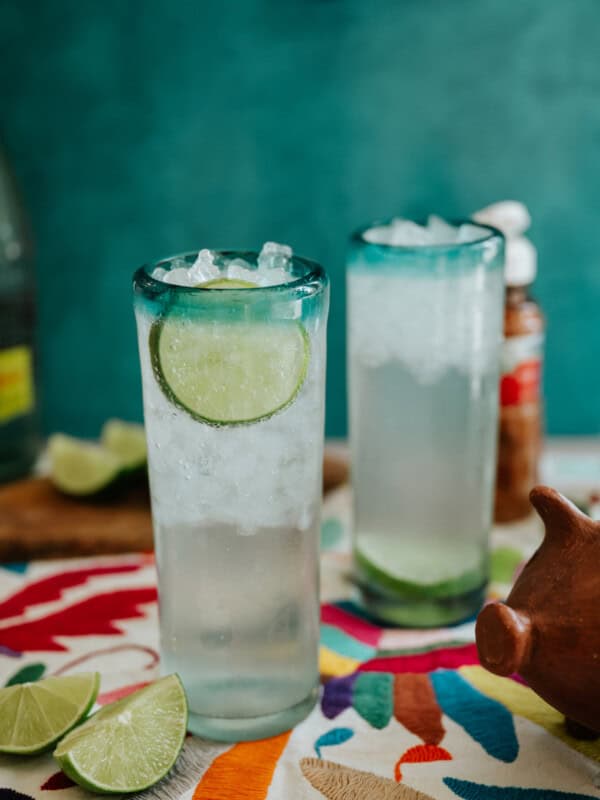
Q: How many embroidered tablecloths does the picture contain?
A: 1